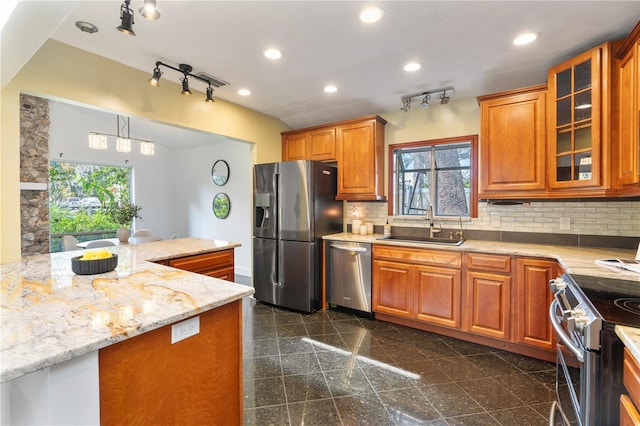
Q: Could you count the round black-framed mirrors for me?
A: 2